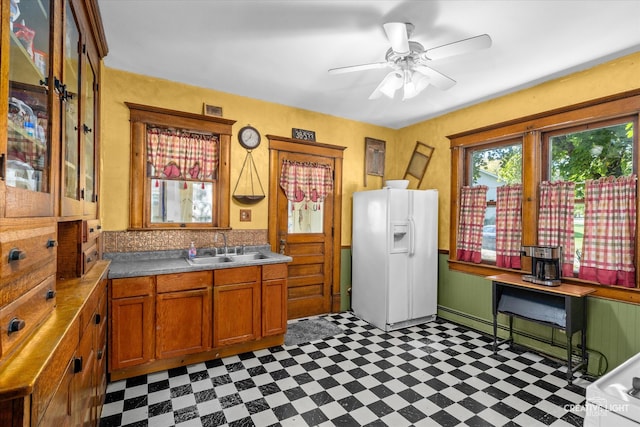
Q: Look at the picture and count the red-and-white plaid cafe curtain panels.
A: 4